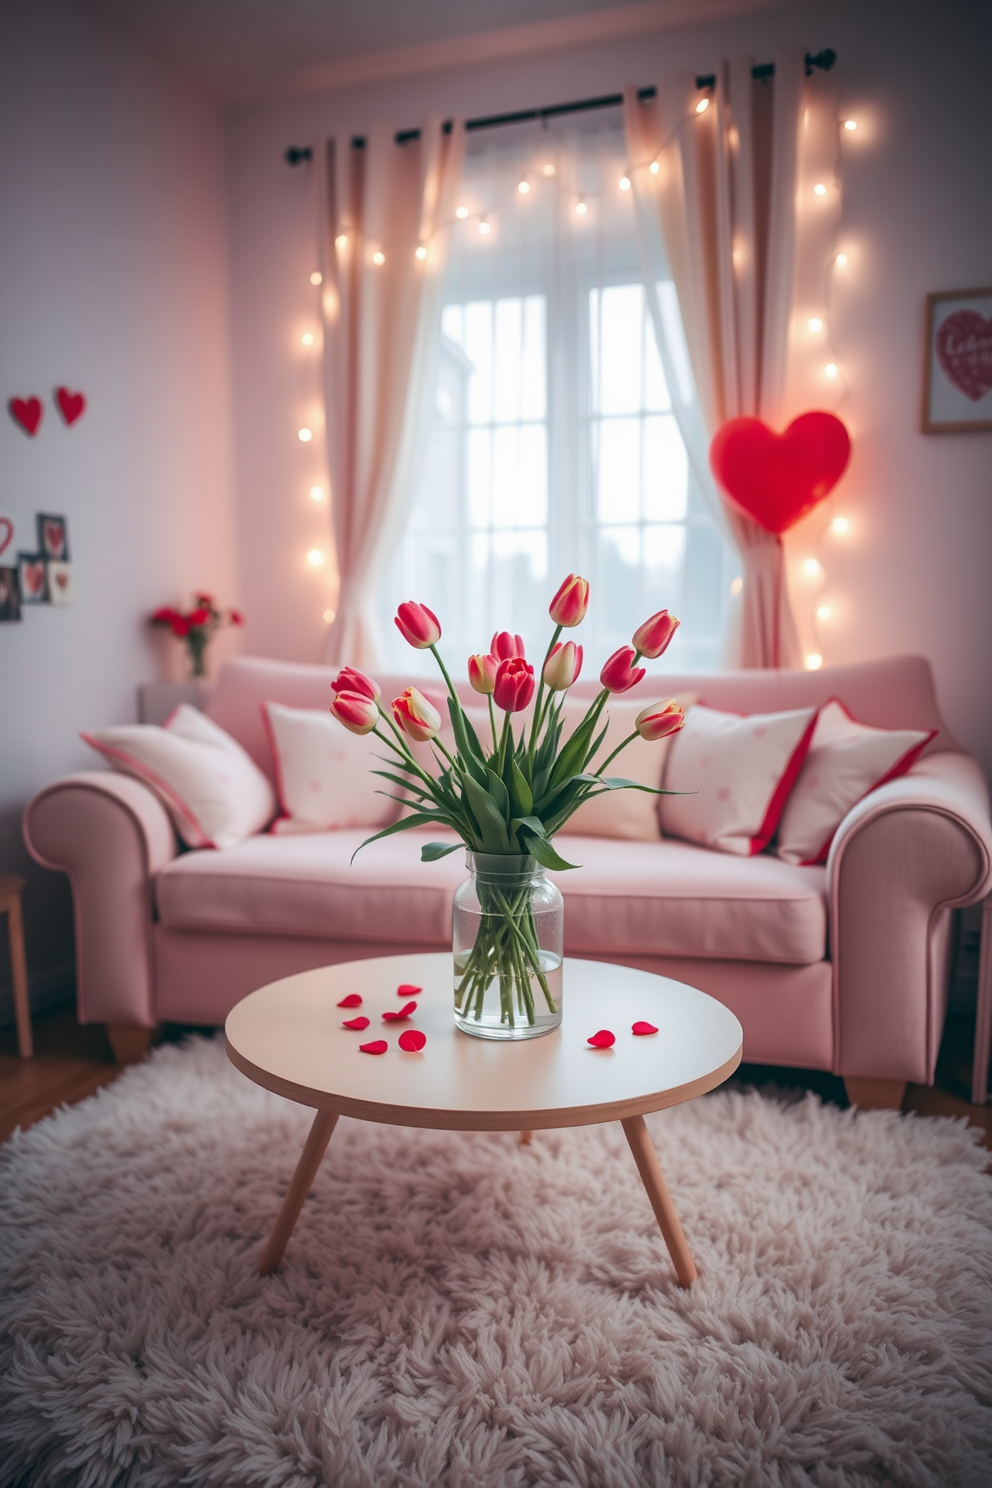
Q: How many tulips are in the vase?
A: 12